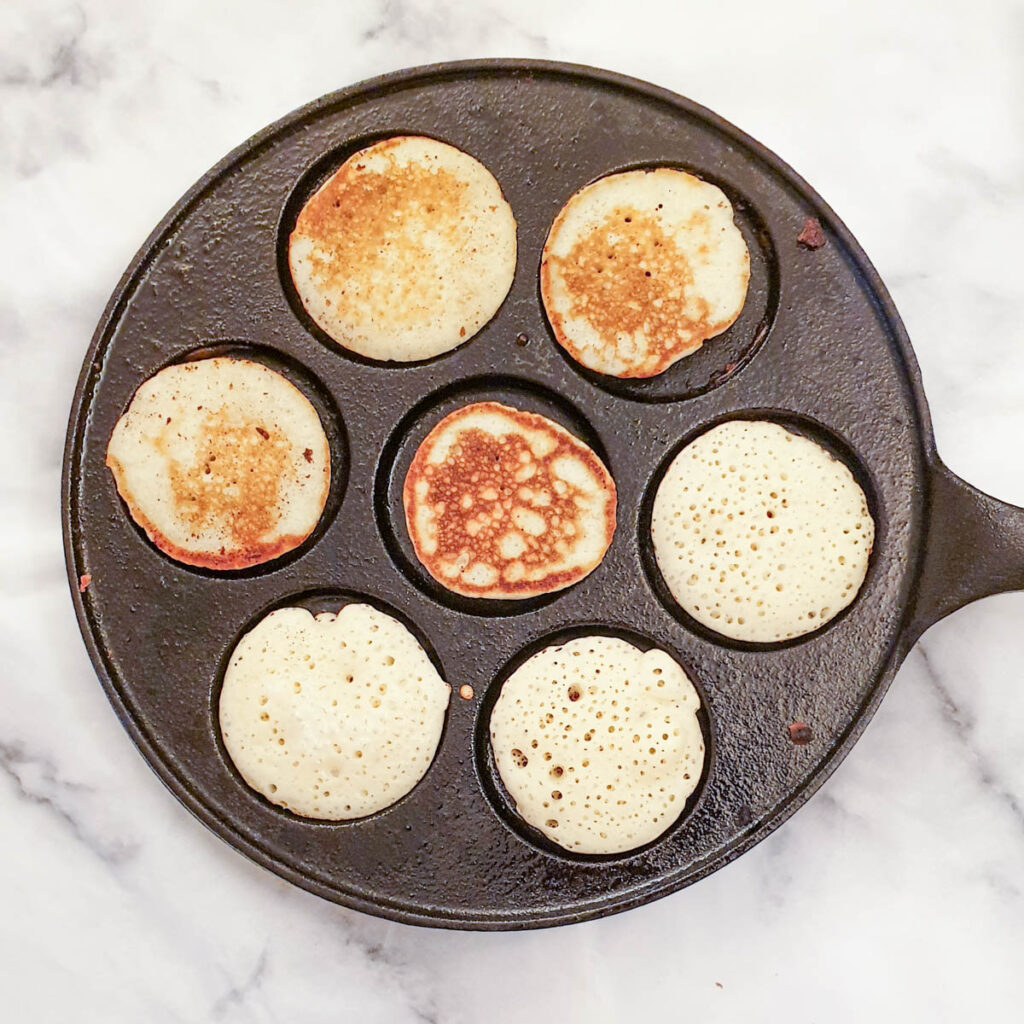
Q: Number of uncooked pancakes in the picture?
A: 3